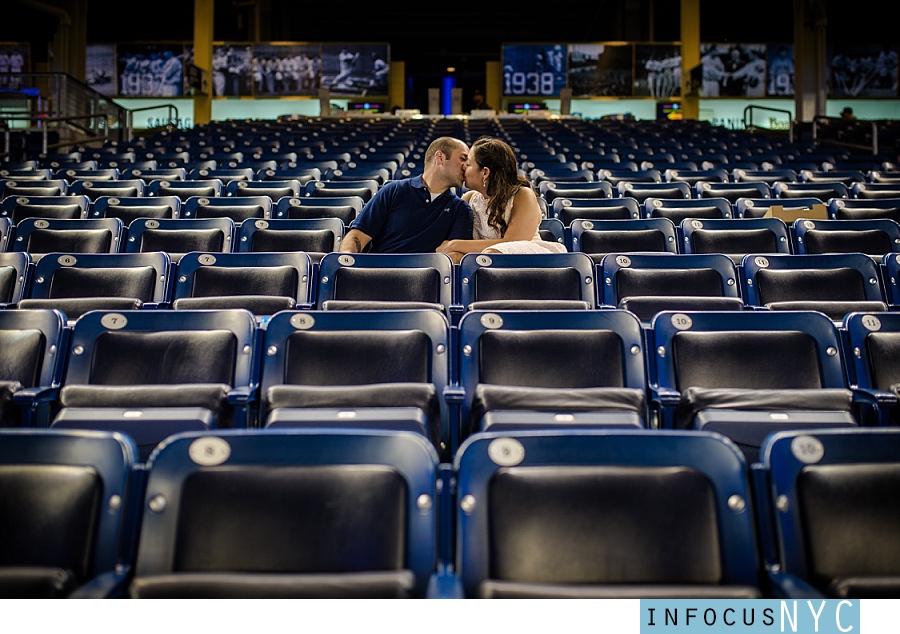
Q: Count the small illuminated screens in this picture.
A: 3